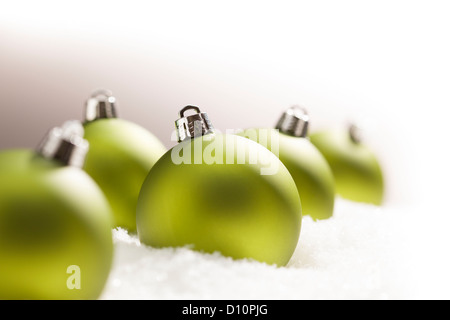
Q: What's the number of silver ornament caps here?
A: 5